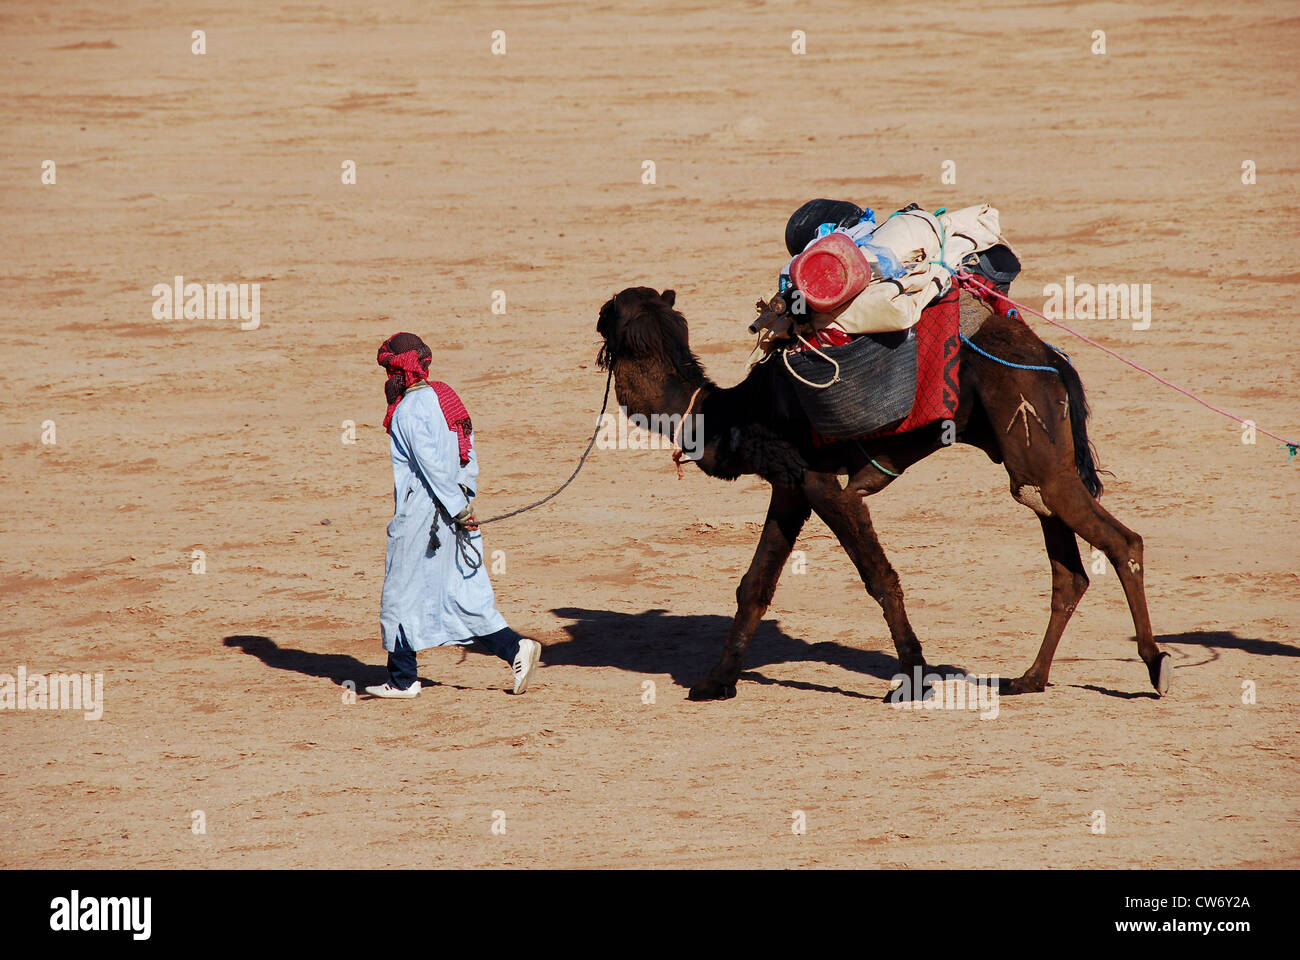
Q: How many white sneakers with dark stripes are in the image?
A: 2